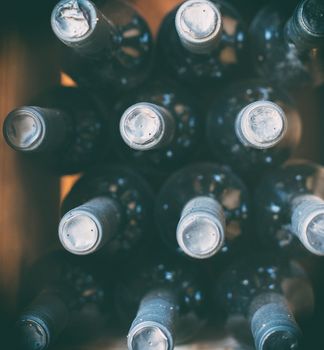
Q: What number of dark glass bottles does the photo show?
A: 12